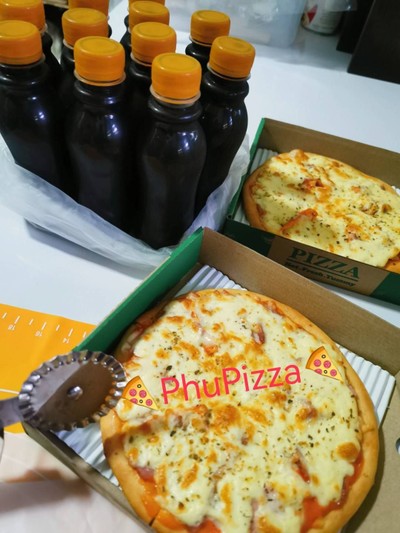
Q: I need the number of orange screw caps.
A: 11